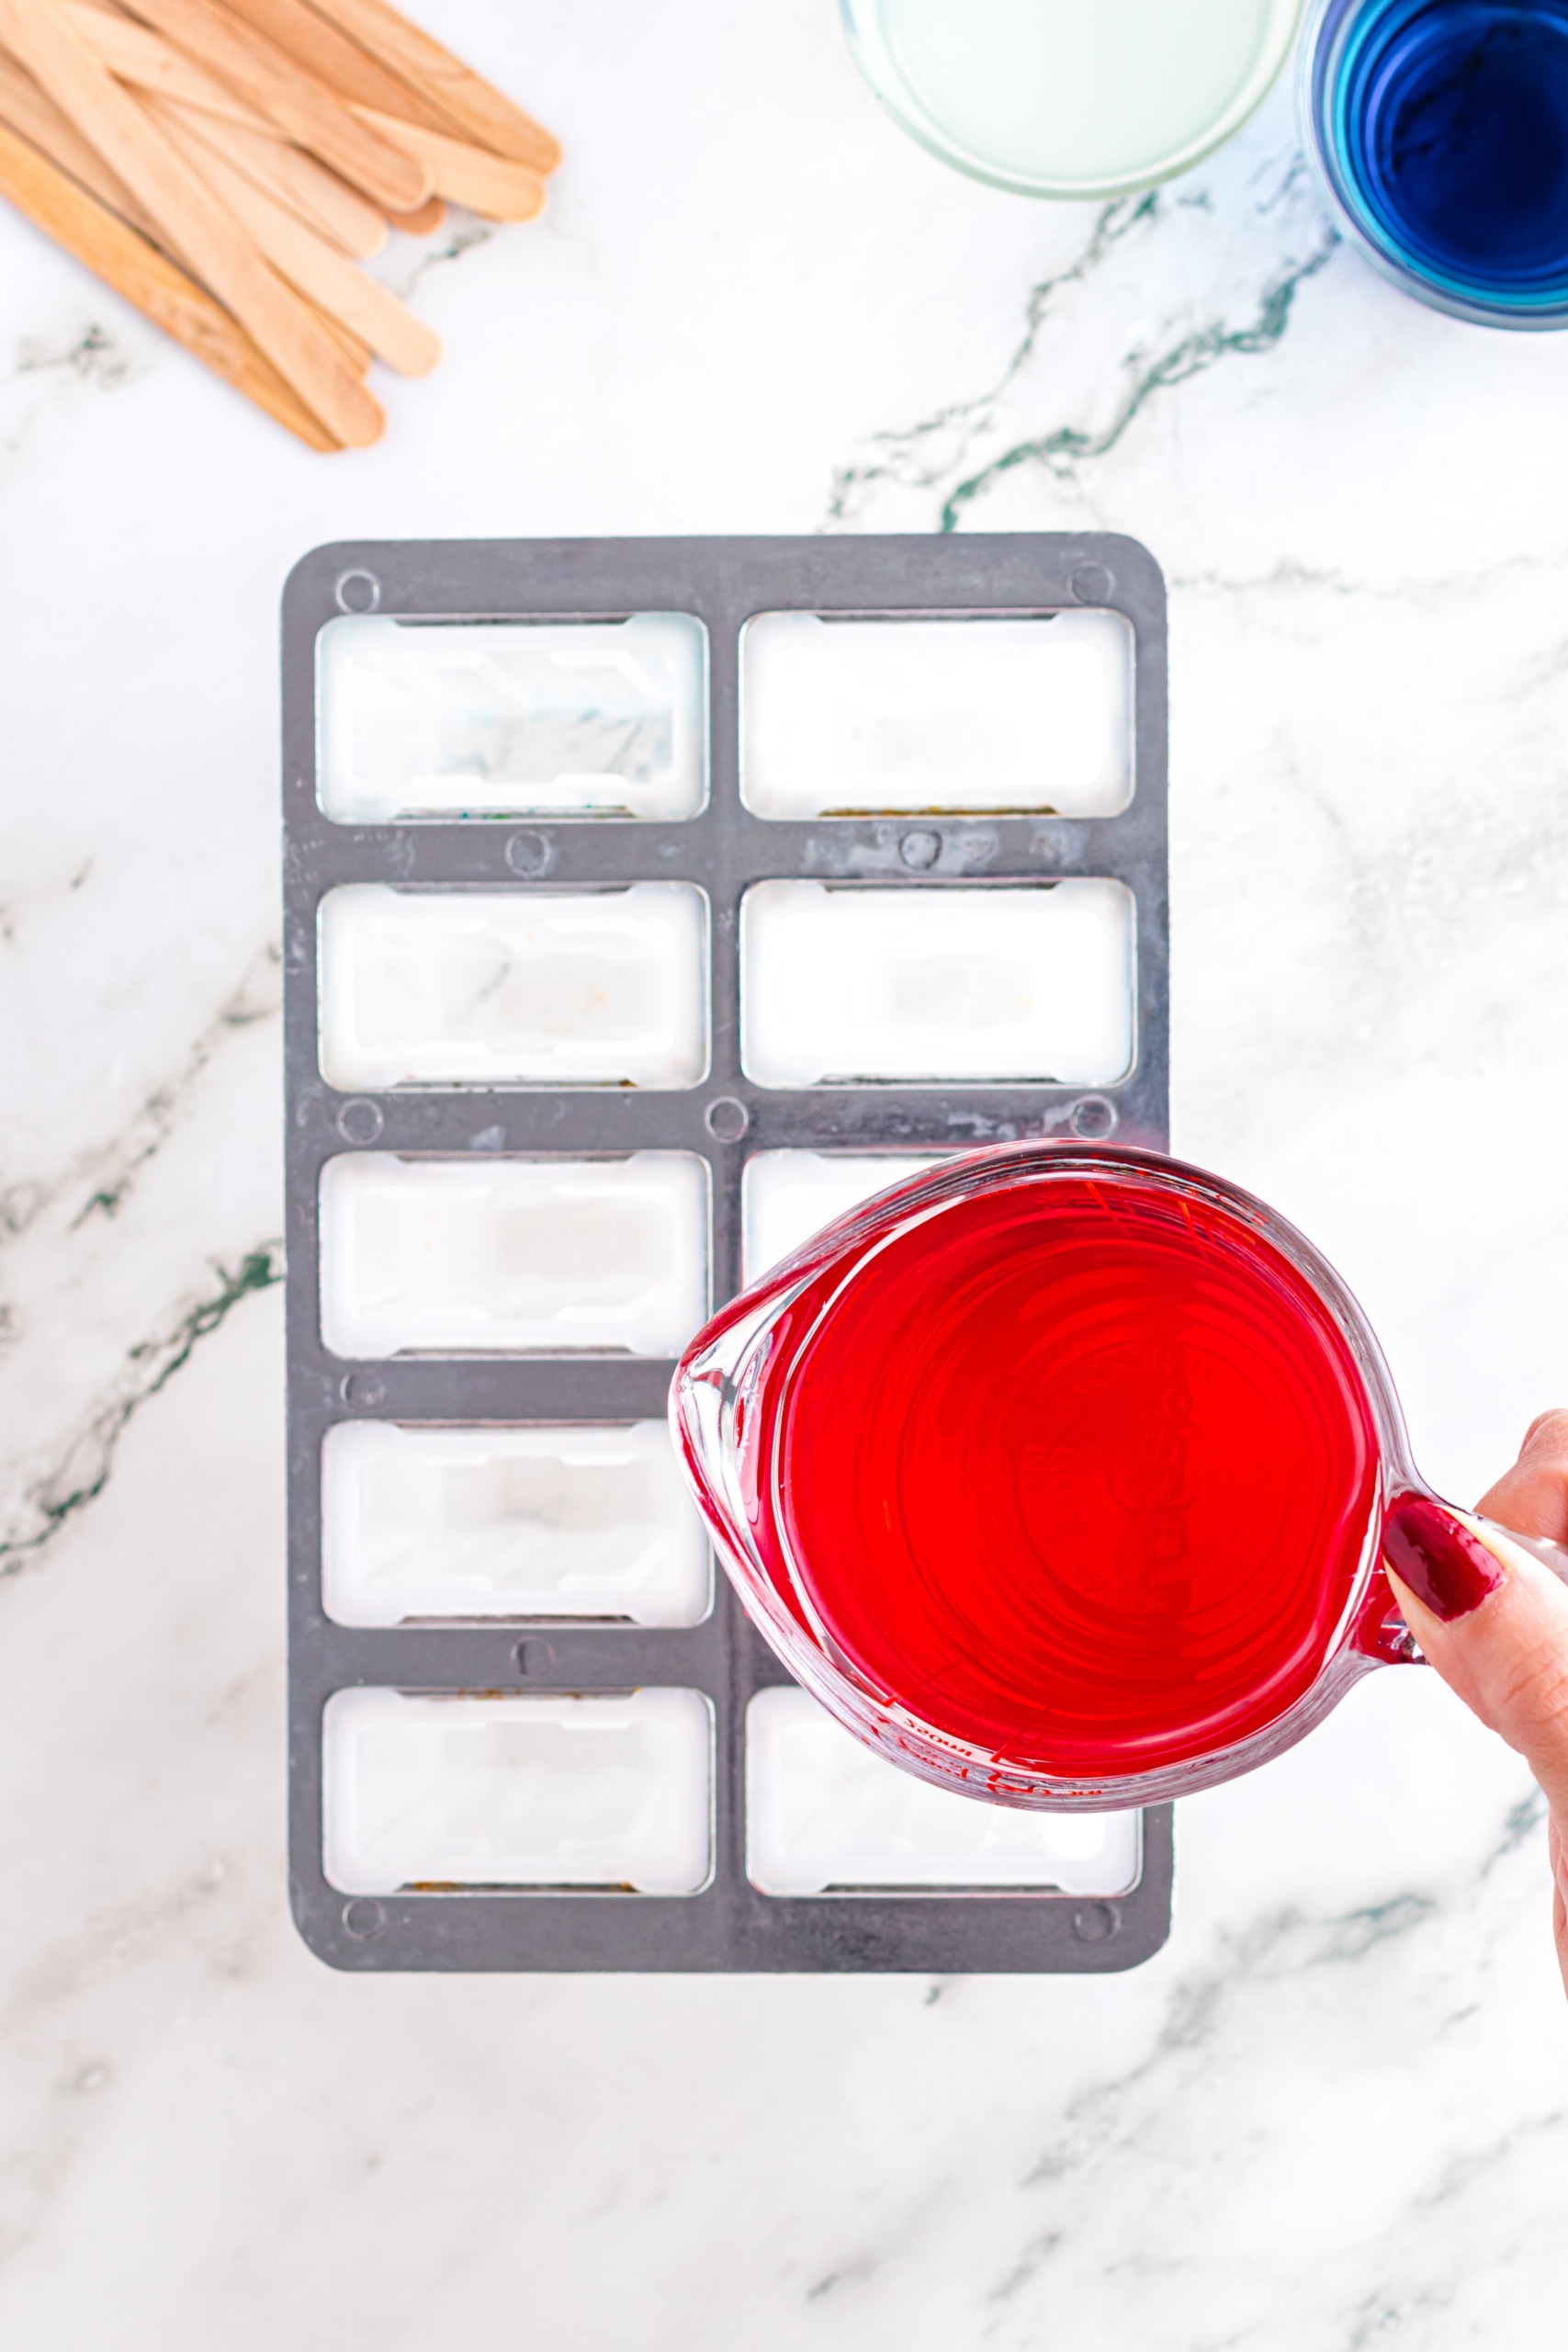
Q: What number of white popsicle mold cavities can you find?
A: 9